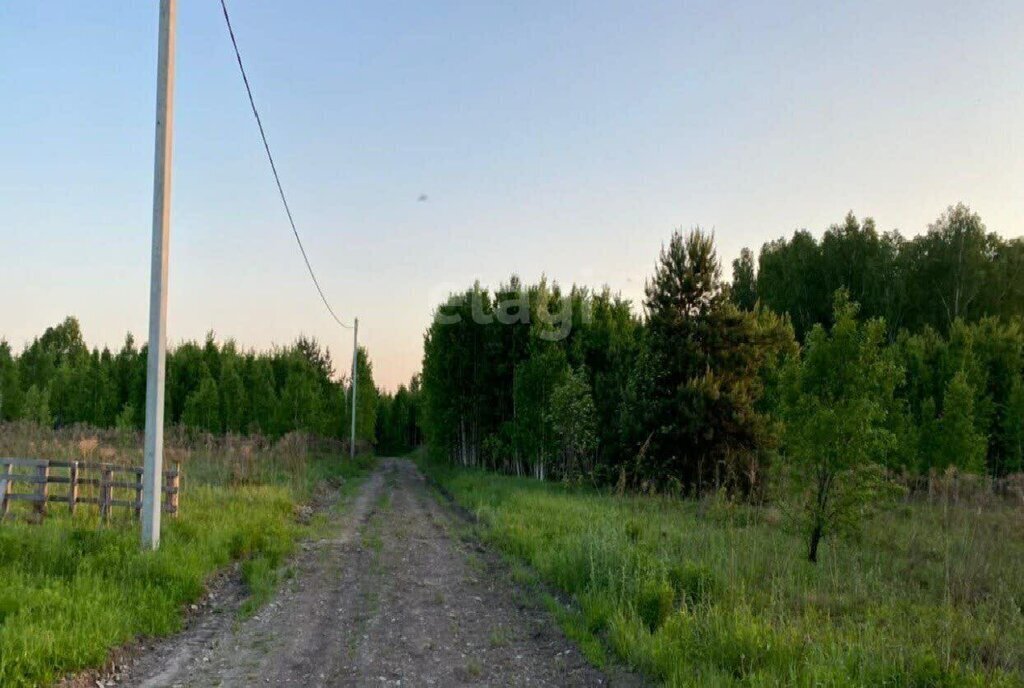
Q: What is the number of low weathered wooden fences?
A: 1